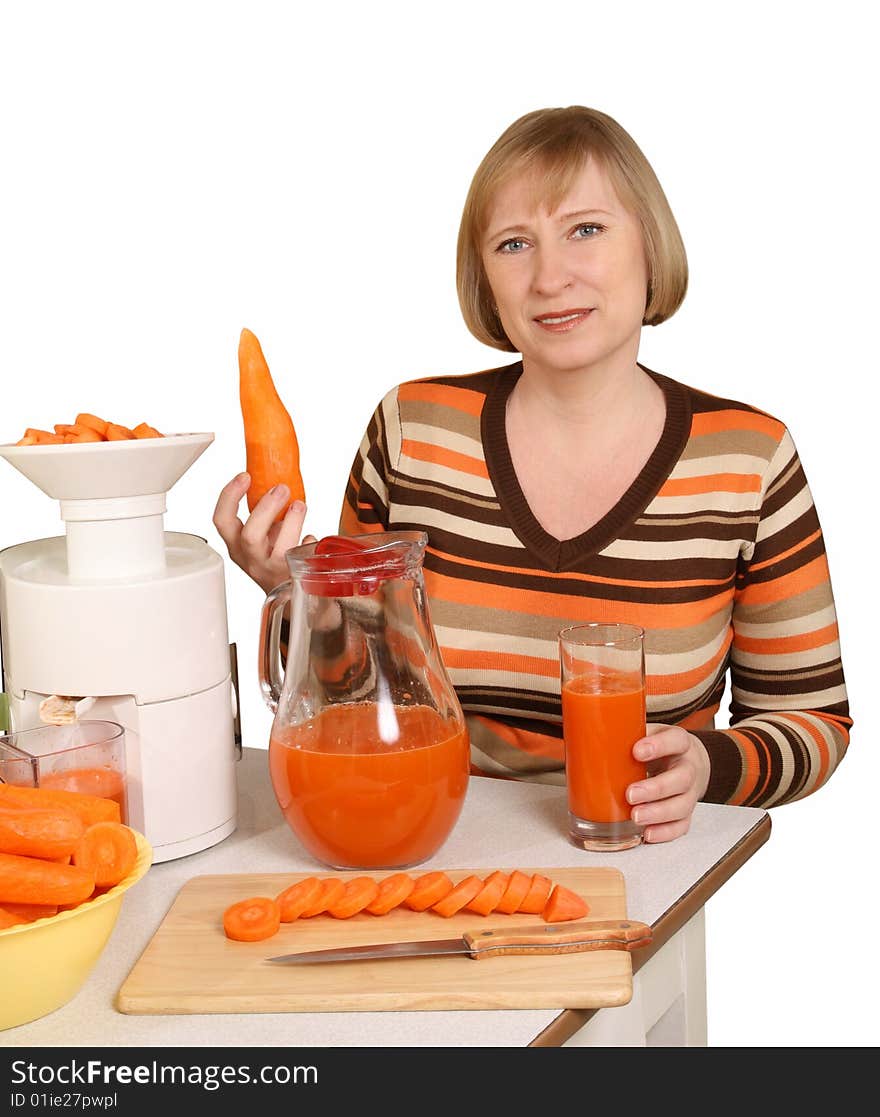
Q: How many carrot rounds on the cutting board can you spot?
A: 11